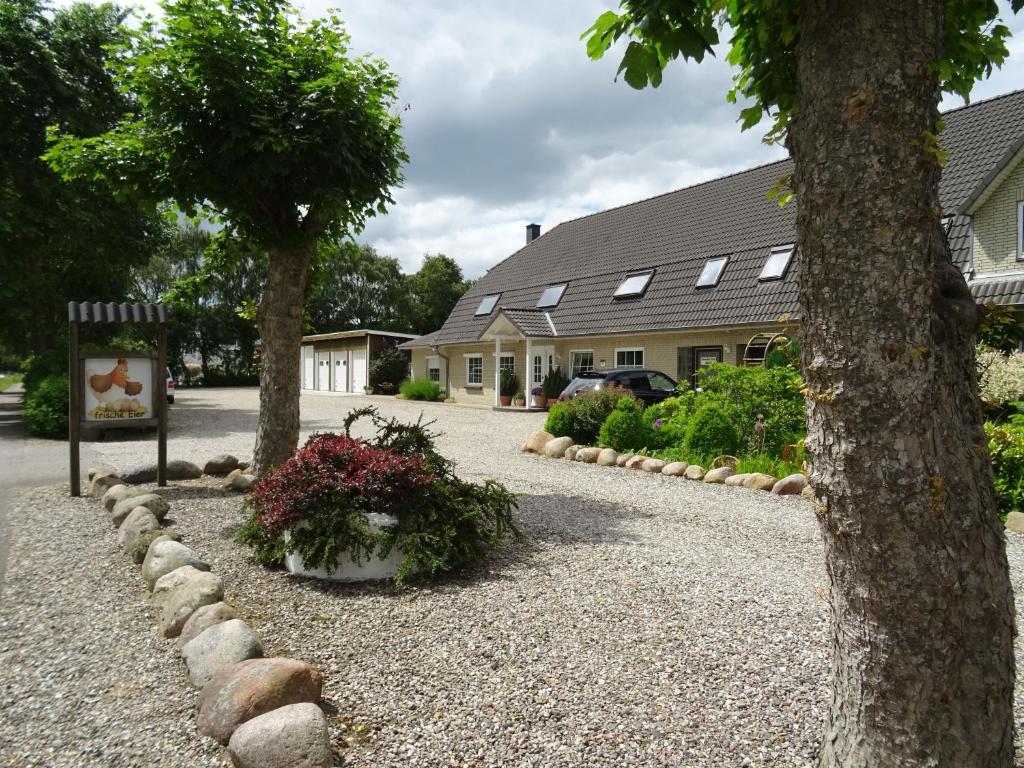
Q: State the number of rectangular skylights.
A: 5